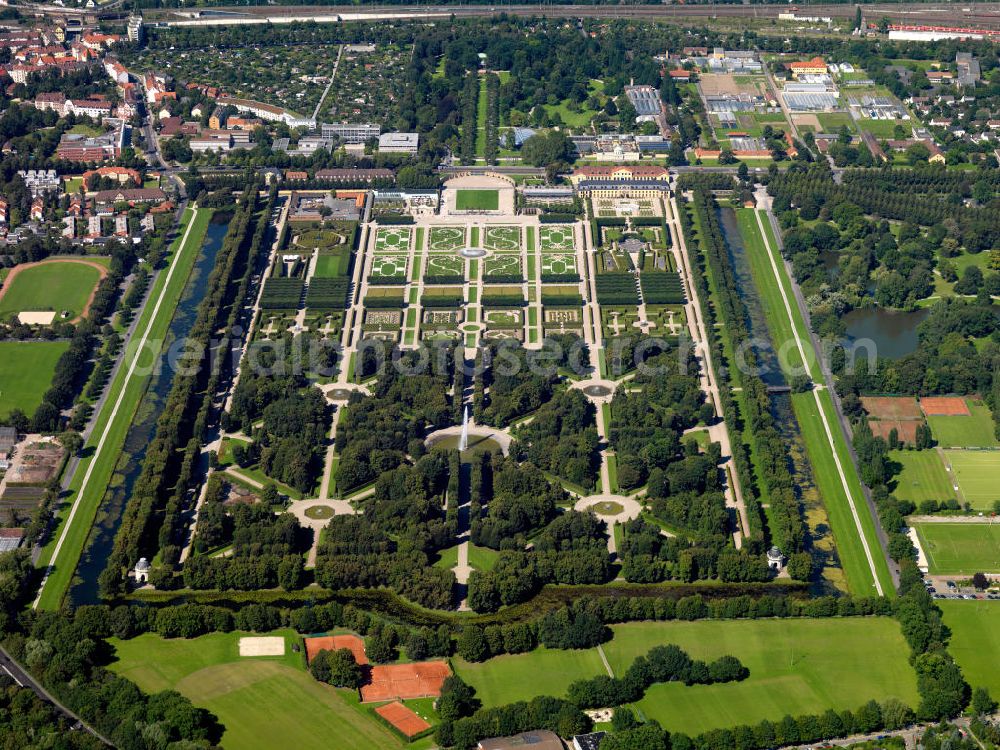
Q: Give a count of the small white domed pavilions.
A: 2